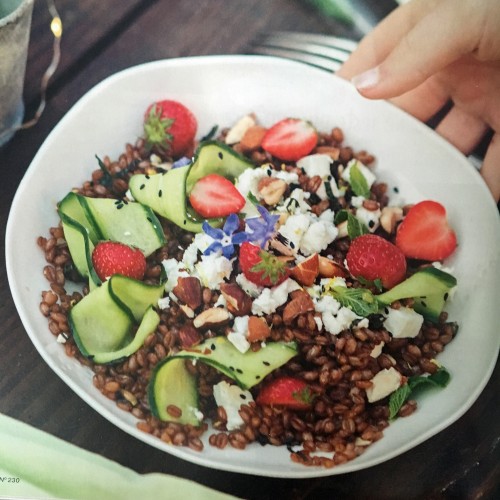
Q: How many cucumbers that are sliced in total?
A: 5